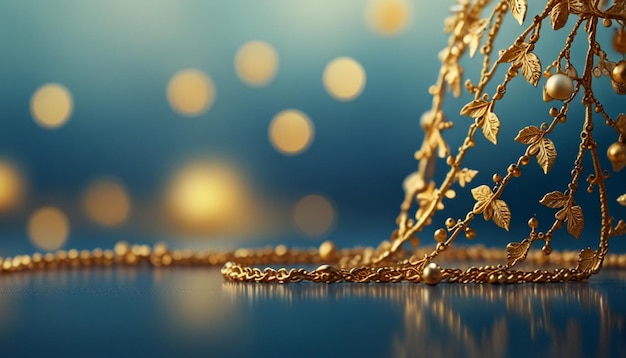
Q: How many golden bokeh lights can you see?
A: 11